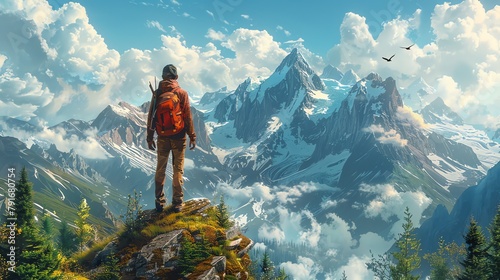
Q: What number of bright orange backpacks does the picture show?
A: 1